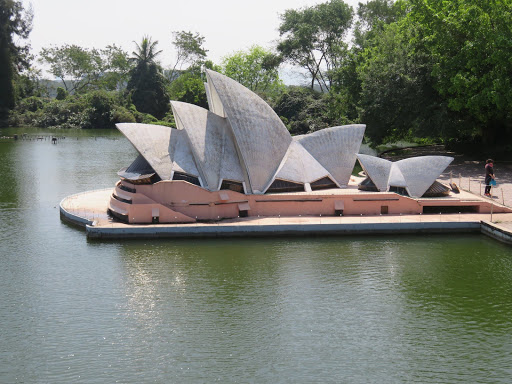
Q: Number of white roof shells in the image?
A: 6